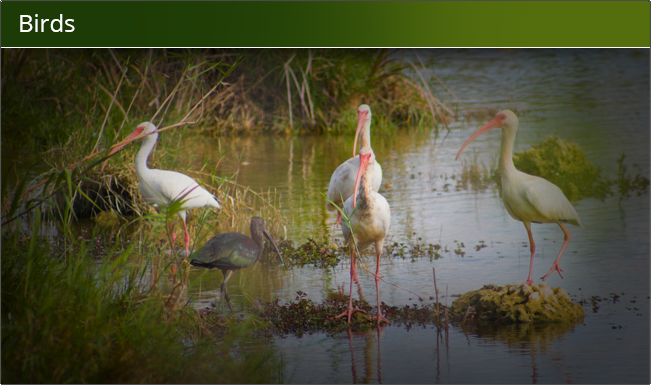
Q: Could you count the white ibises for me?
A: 4